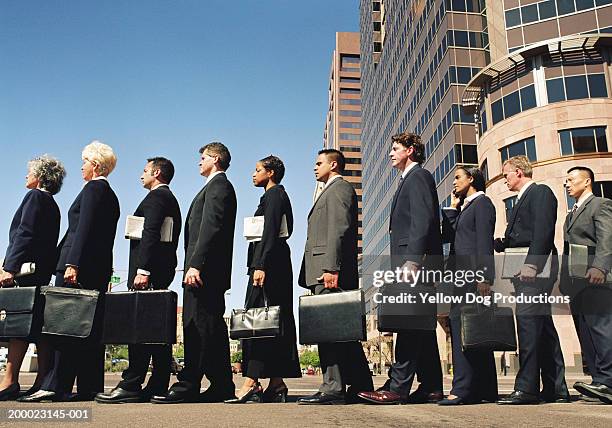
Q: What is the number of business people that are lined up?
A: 10